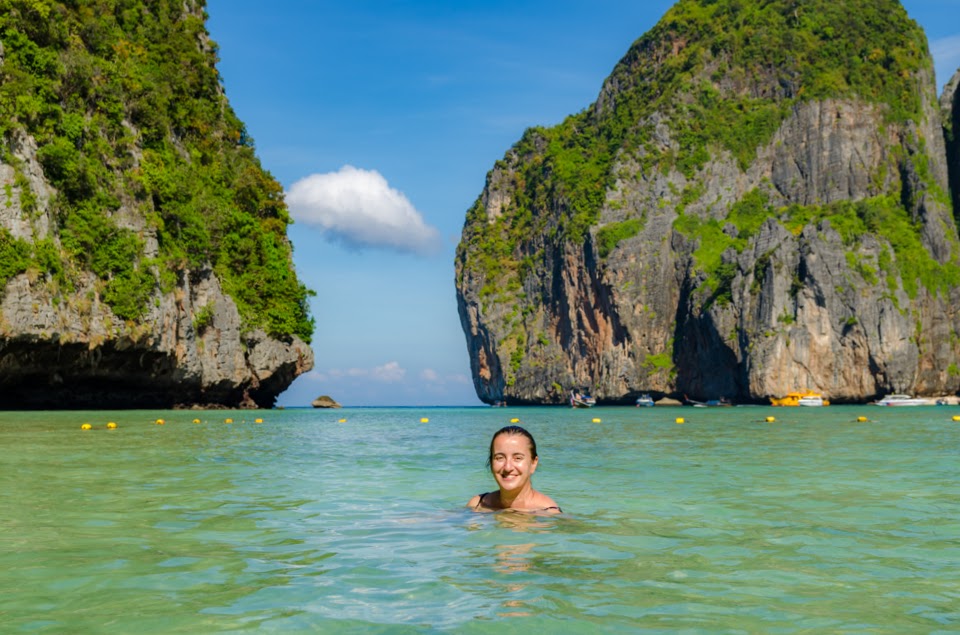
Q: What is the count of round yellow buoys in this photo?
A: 14